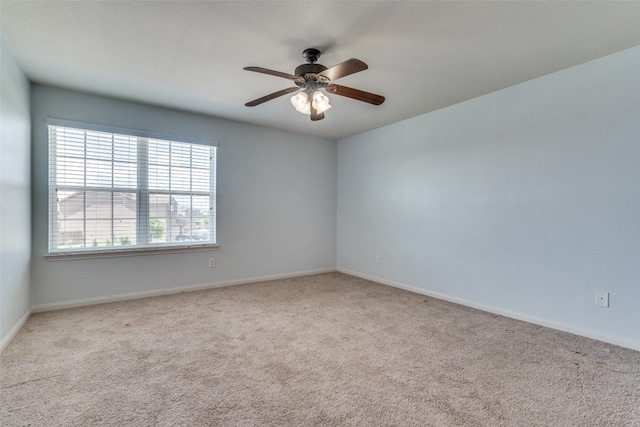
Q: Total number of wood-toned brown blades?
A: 5